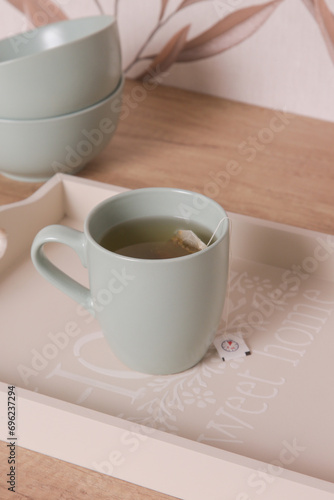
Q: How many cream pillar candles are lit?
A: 0